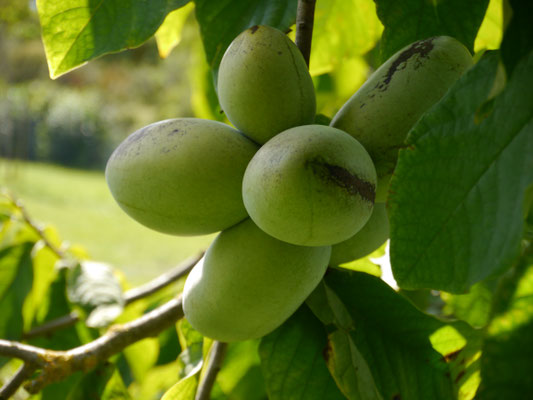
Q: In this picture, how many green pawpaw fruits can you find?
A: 6